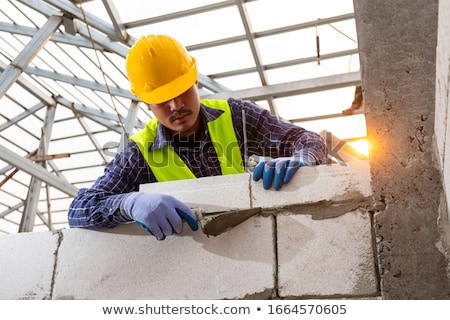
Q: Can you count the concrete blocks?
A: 5